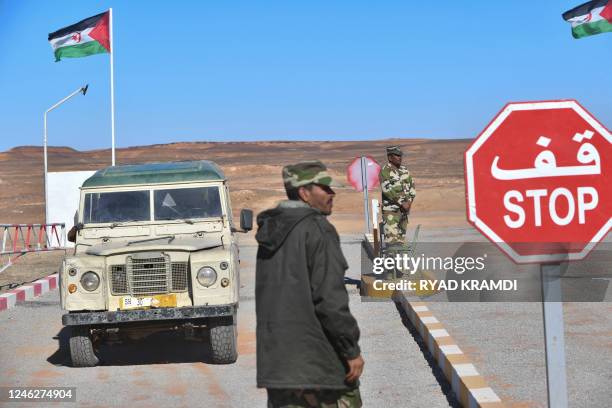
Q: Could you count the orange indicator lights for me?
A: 1